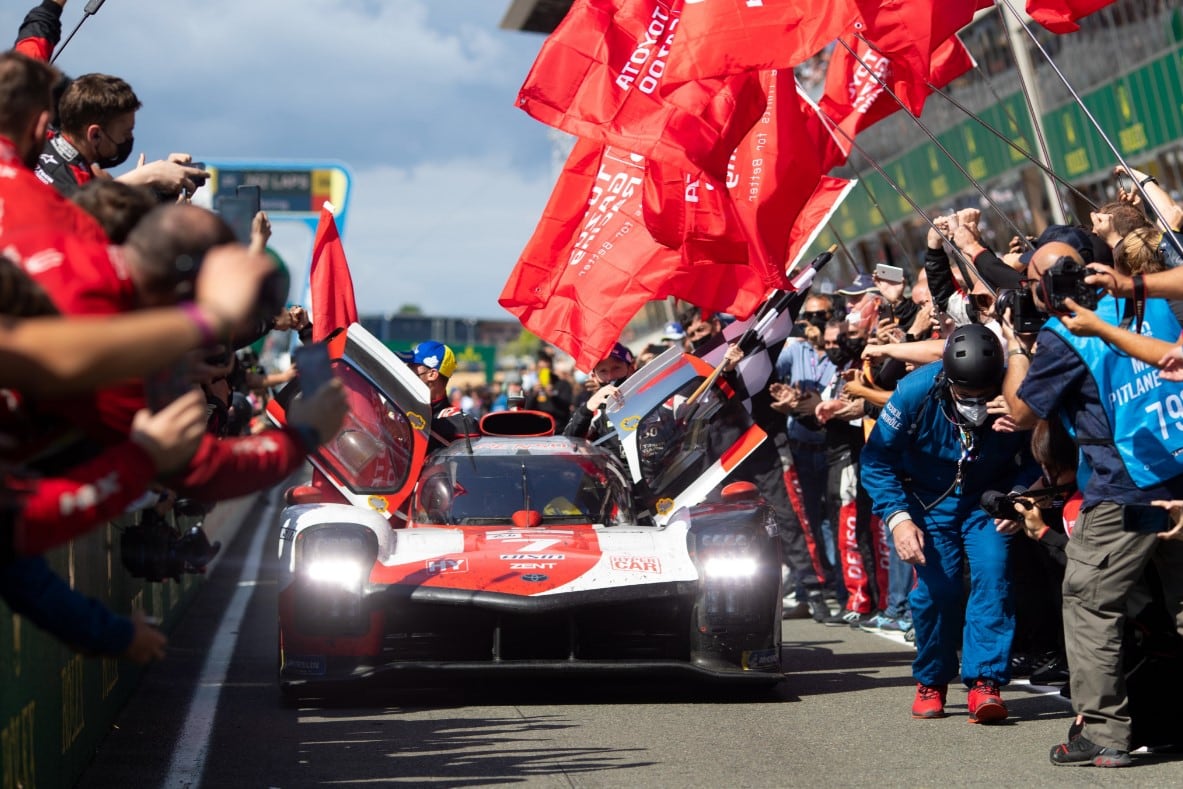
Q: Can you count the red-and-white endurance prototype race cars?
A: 1